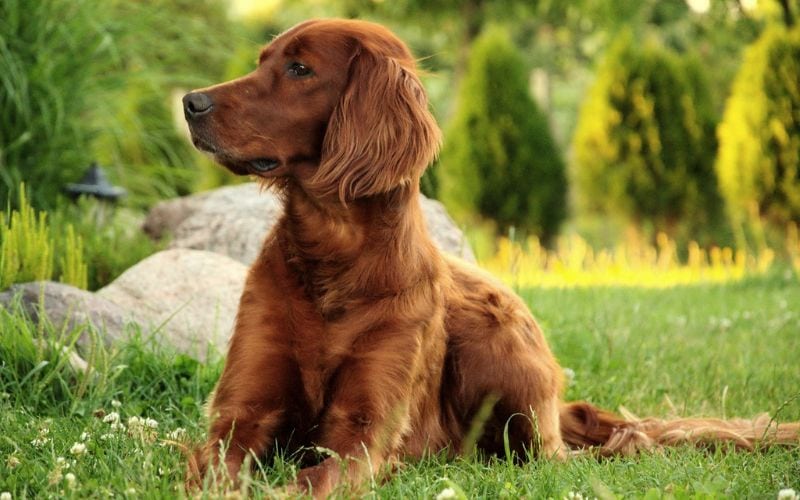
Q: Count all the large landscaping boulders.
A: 3